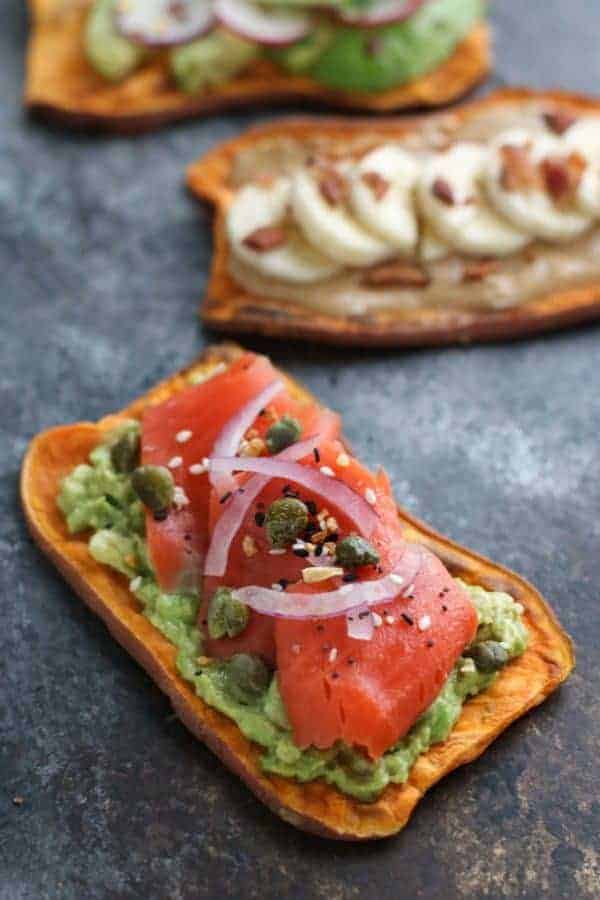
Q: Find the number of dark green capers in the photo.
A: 8